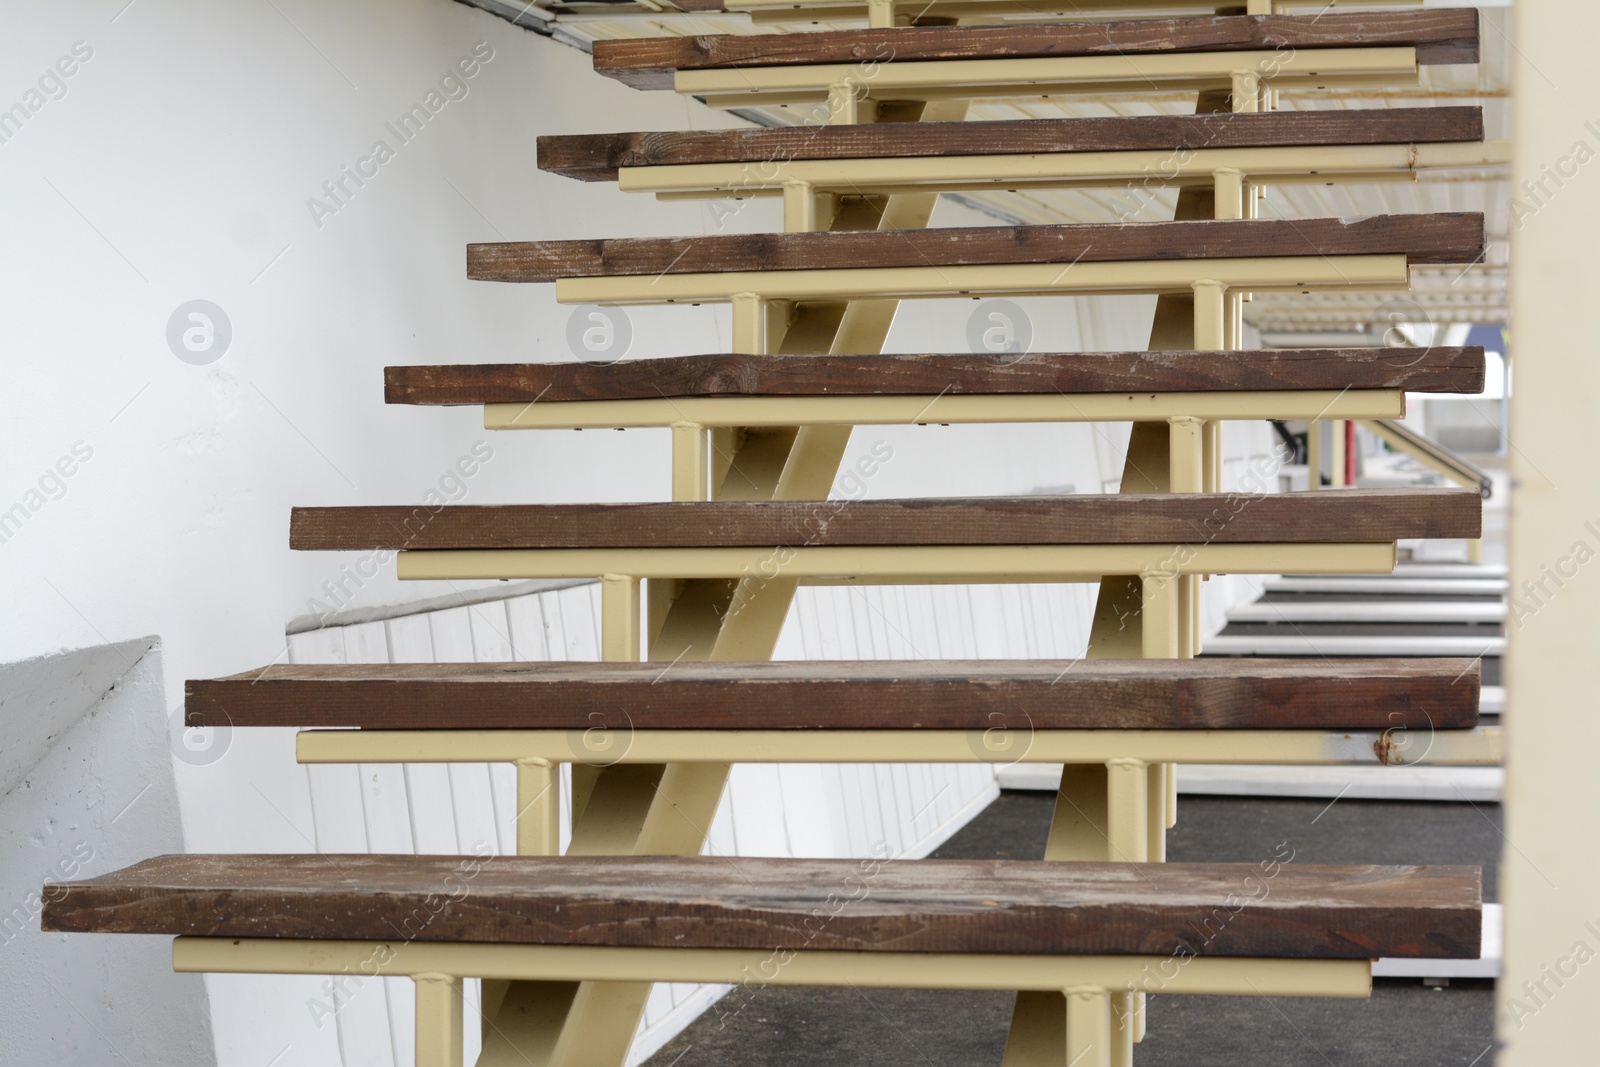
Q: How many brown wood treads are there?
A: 7